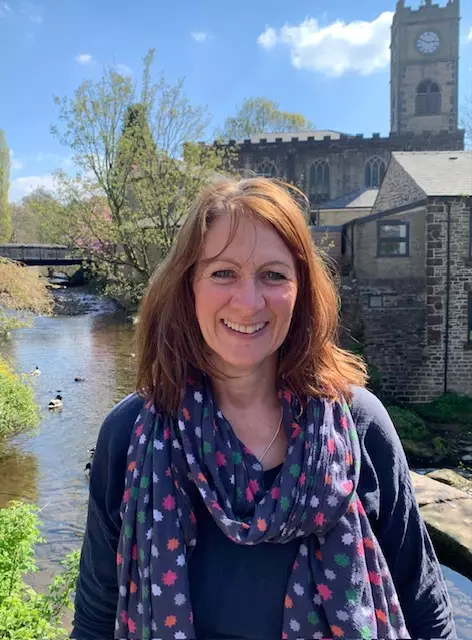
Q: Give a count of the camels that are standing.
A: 0